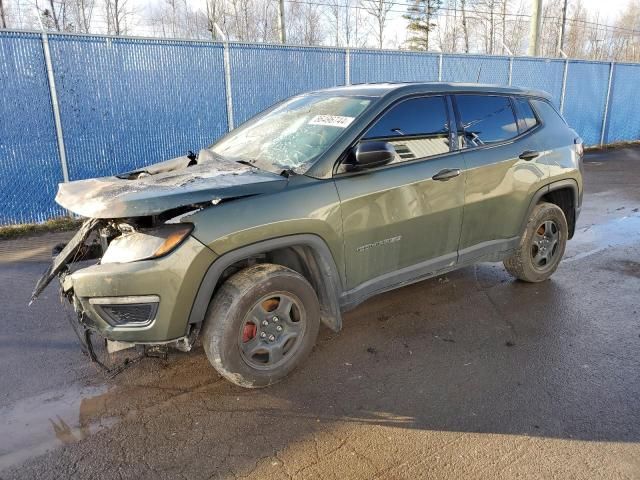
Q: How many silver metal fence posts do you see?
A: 7